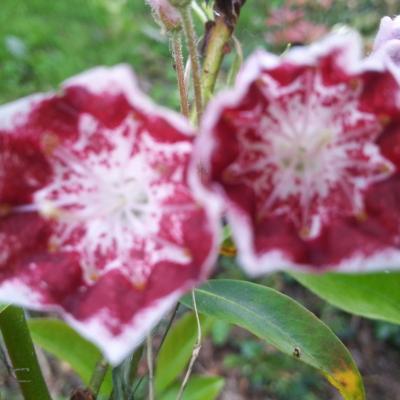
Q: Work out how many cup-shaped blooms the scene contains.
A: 2